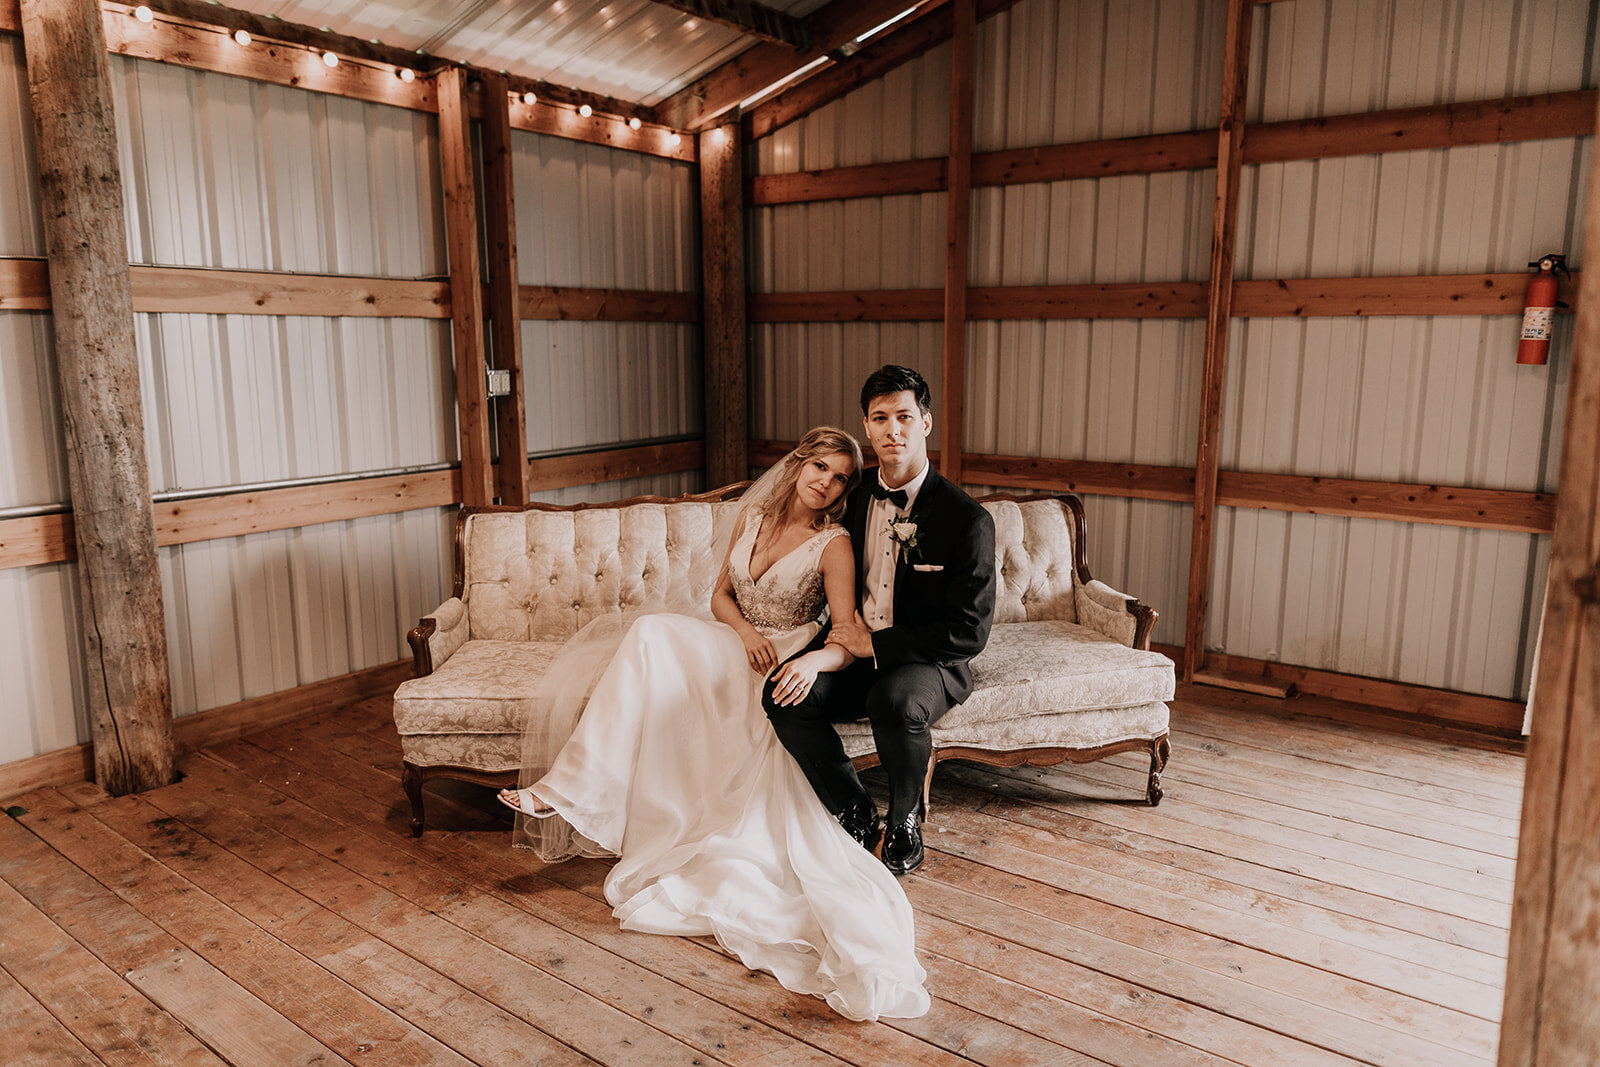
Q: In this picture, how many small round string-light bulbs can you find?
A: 9